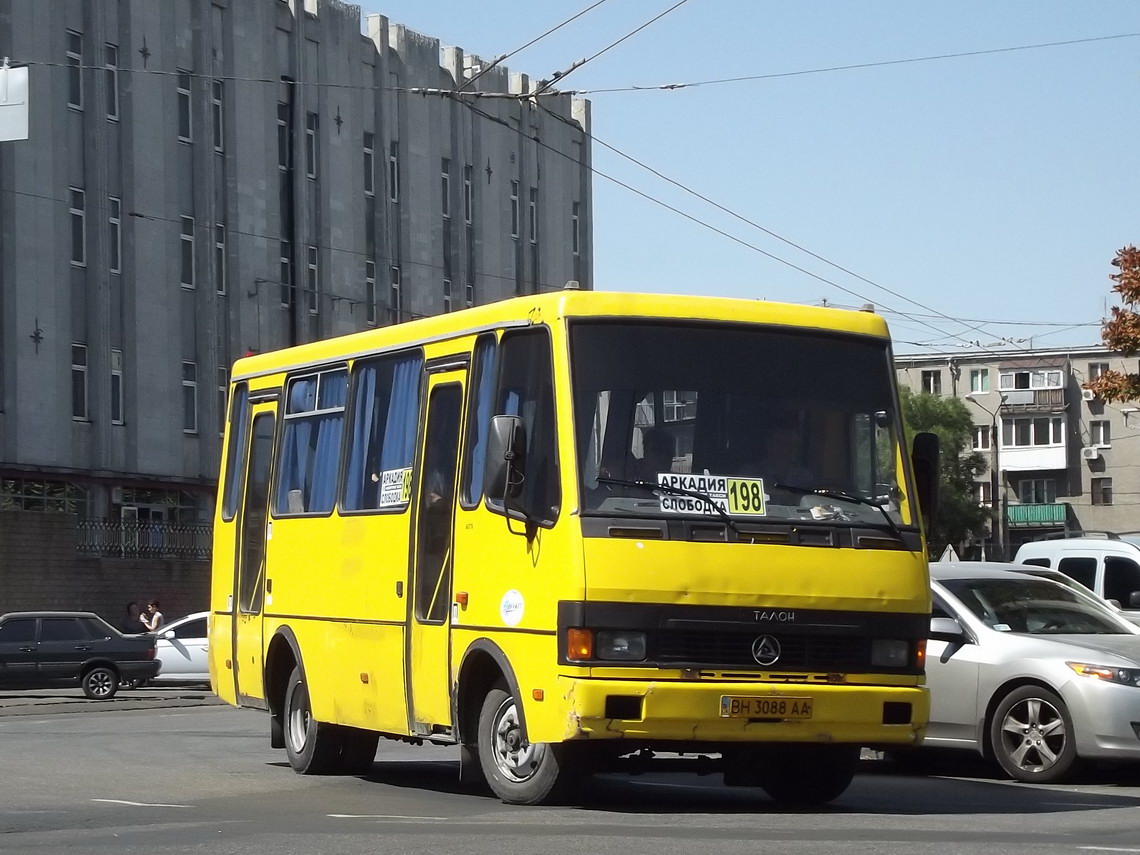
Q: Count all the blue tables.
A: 0